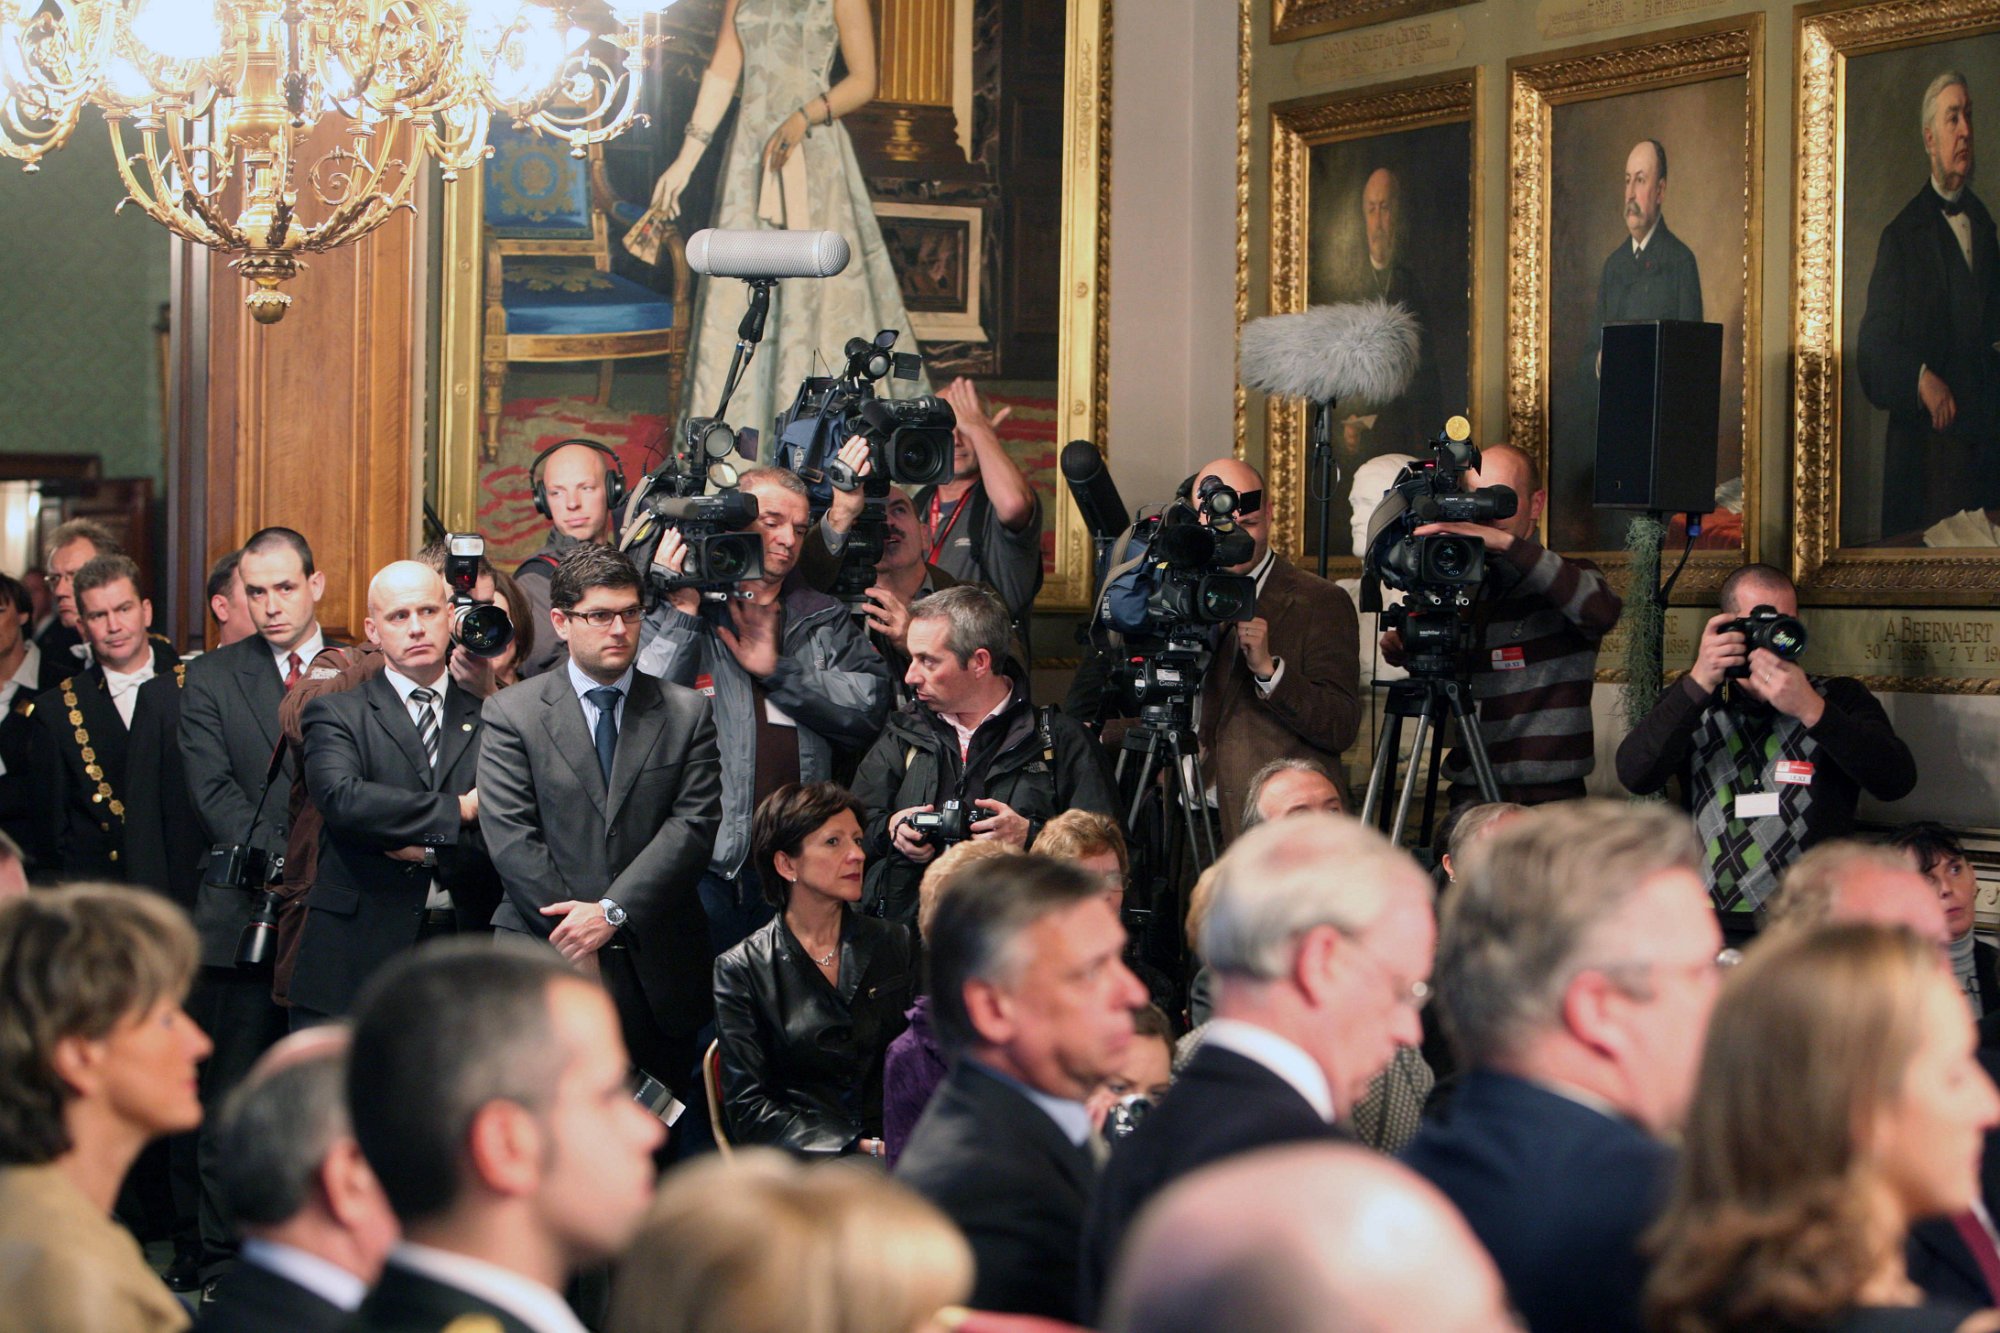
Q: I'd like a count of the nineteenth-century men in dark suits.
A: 3